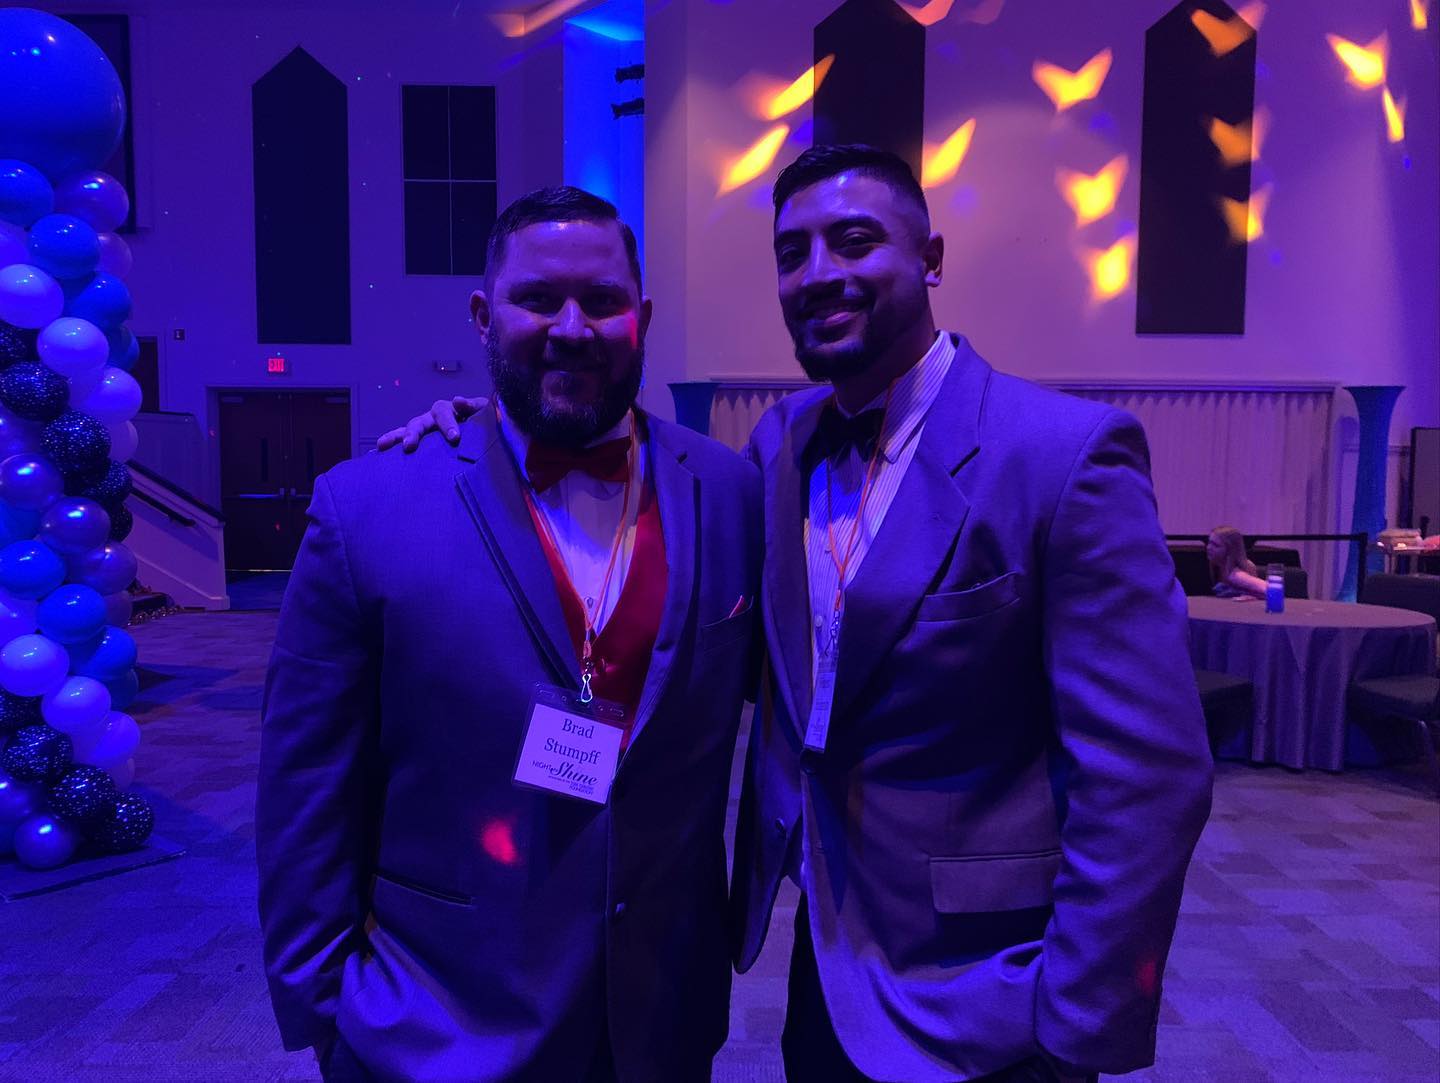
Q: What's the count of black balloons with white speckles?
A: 9